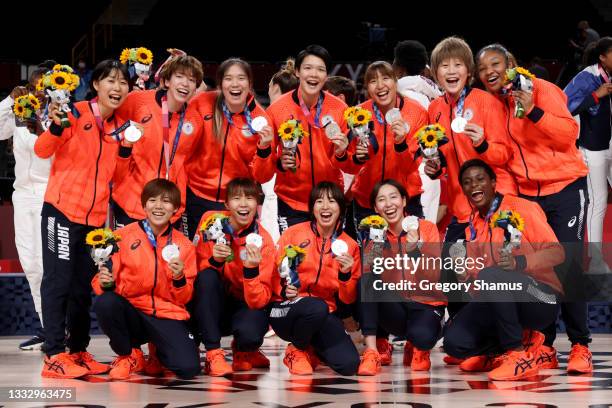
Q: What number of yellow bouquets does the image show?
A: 12